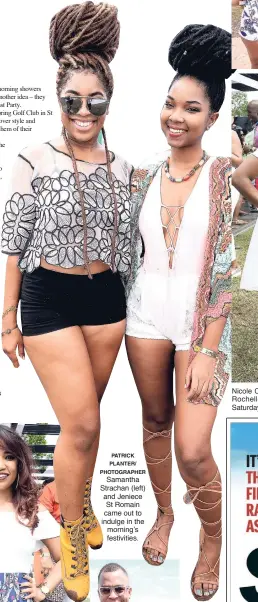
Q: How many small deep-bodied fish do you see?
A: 0